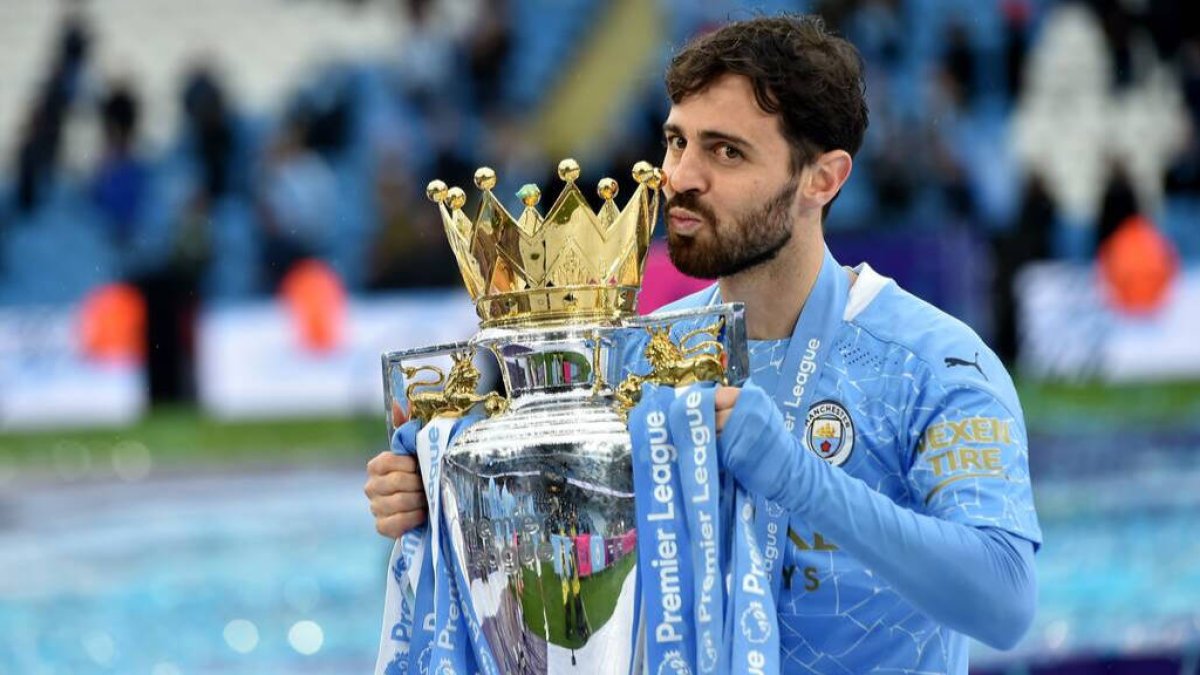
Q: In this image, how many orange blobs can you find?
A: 3